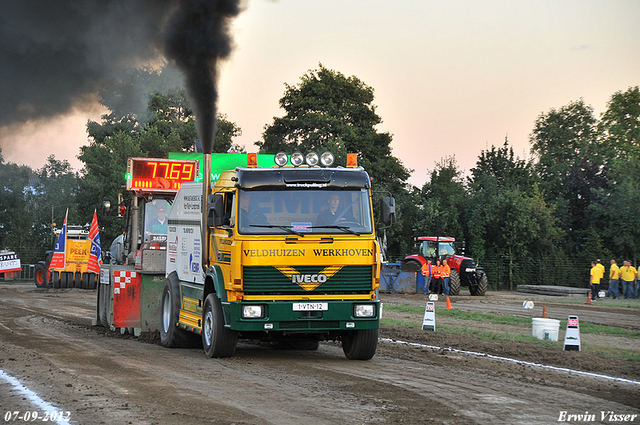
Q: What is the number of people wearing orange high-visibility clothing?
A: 3